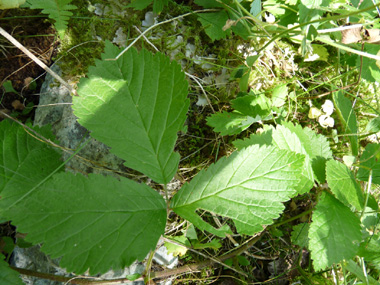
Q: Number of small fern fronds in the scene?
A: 1